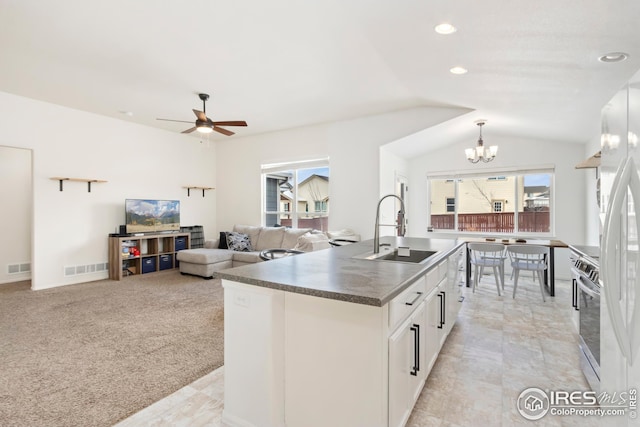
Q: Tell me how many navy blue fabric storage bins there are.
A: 4